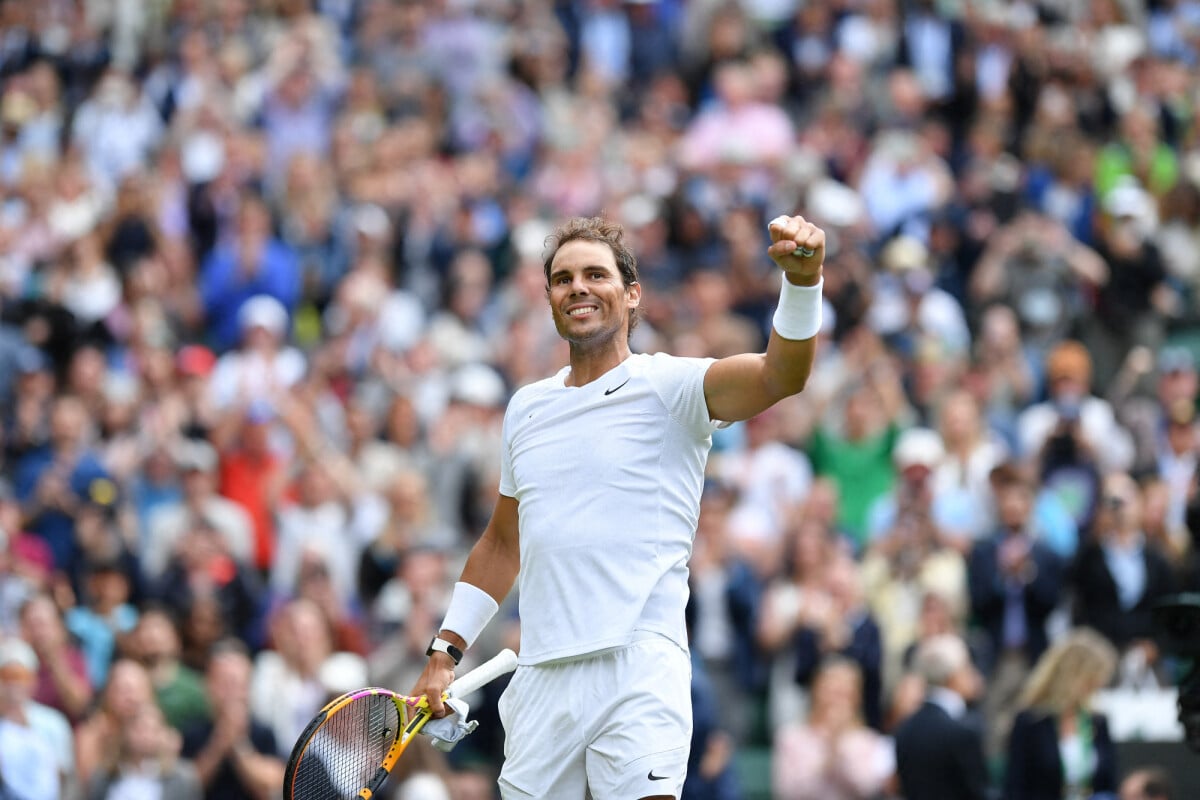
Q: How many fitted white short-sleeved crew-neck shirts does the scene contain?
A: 1